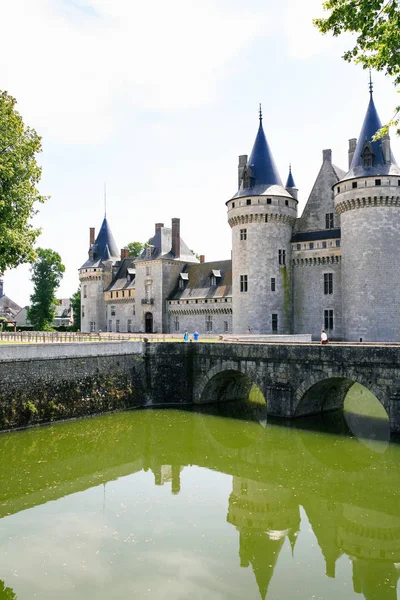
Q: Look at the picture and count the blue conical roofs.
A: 4